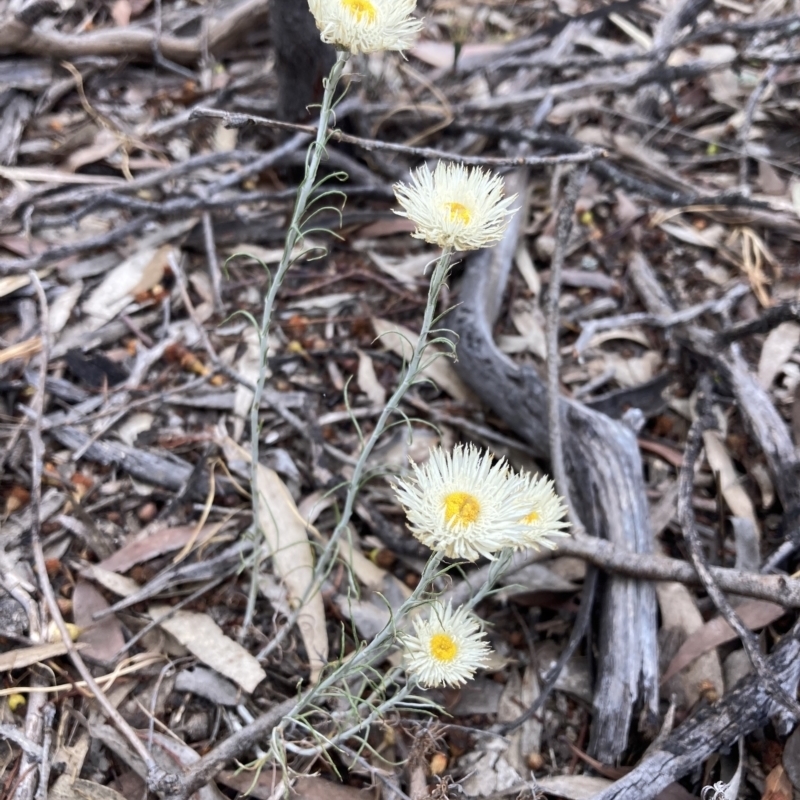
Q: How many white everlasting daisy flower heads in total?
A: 5